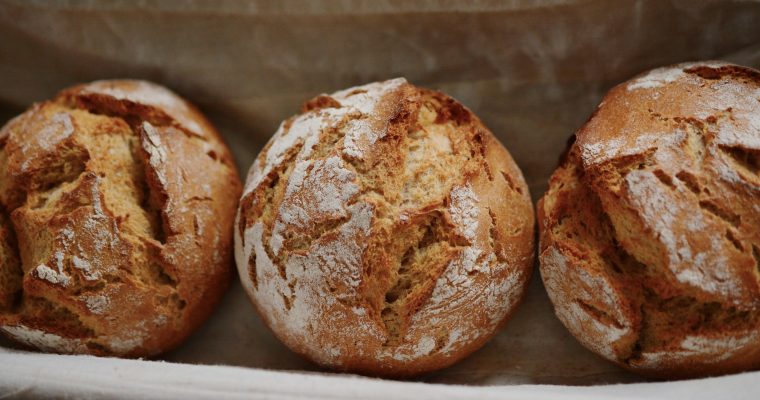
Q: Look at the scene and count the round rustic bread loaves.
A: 3